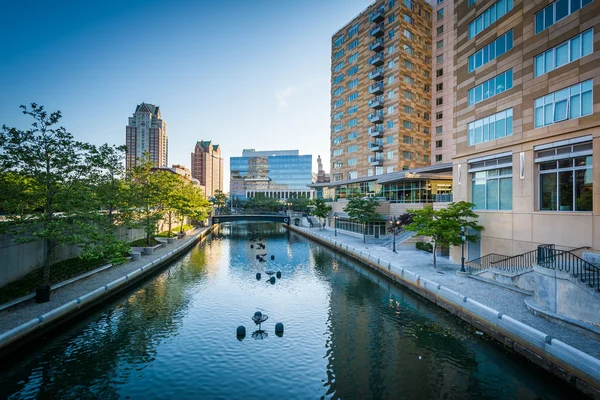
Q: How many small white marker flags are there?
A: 0